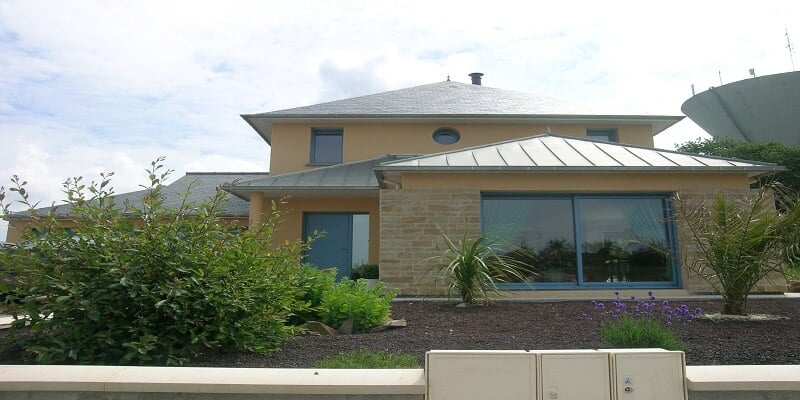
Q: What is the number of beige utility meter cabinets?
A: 3